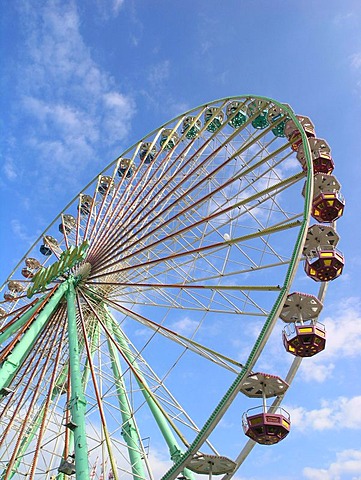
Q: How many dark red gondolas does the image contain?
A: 6